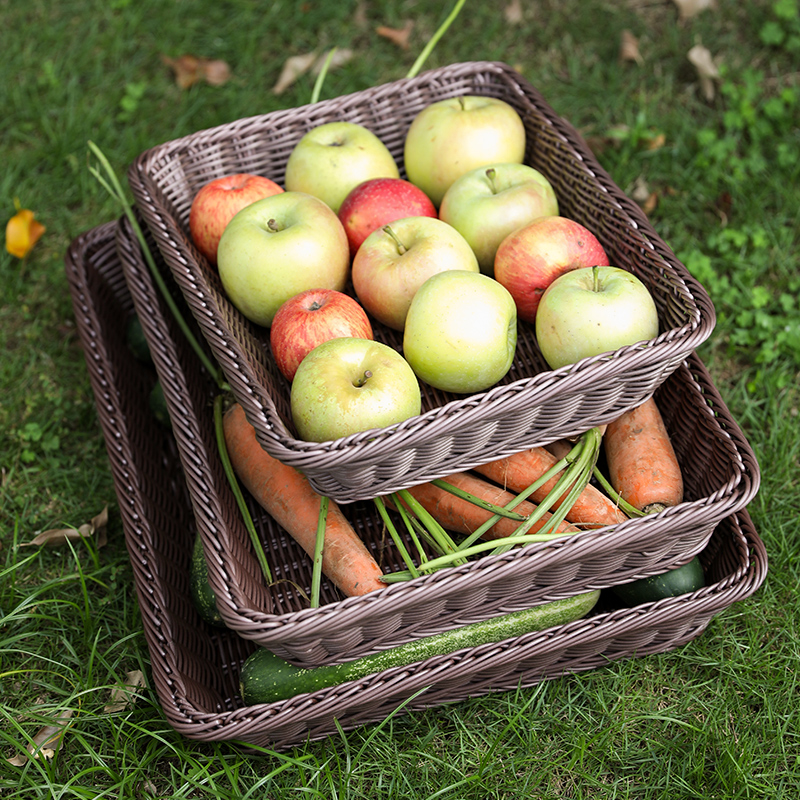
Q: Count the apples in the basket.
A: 12